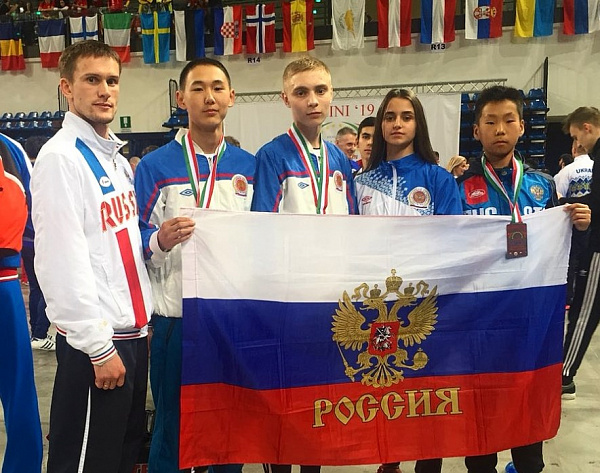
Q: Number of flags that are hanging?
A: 15